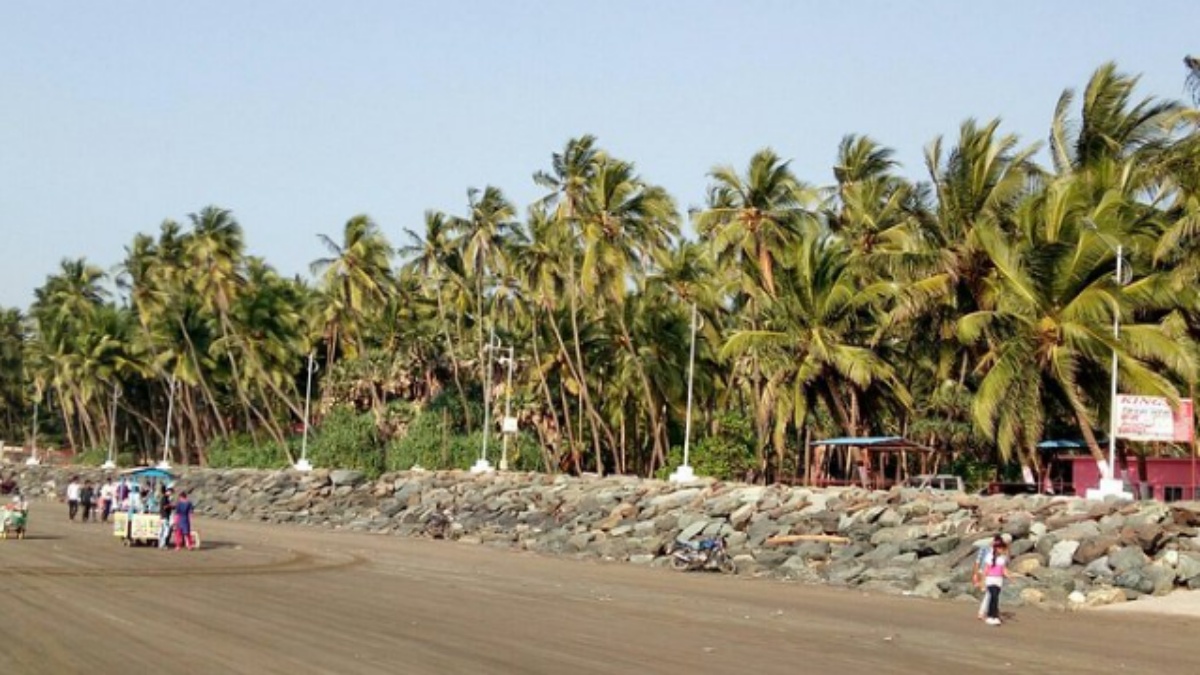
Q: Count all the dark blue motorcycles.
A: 1